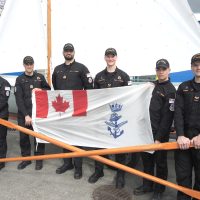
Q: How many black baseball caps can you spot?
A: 5